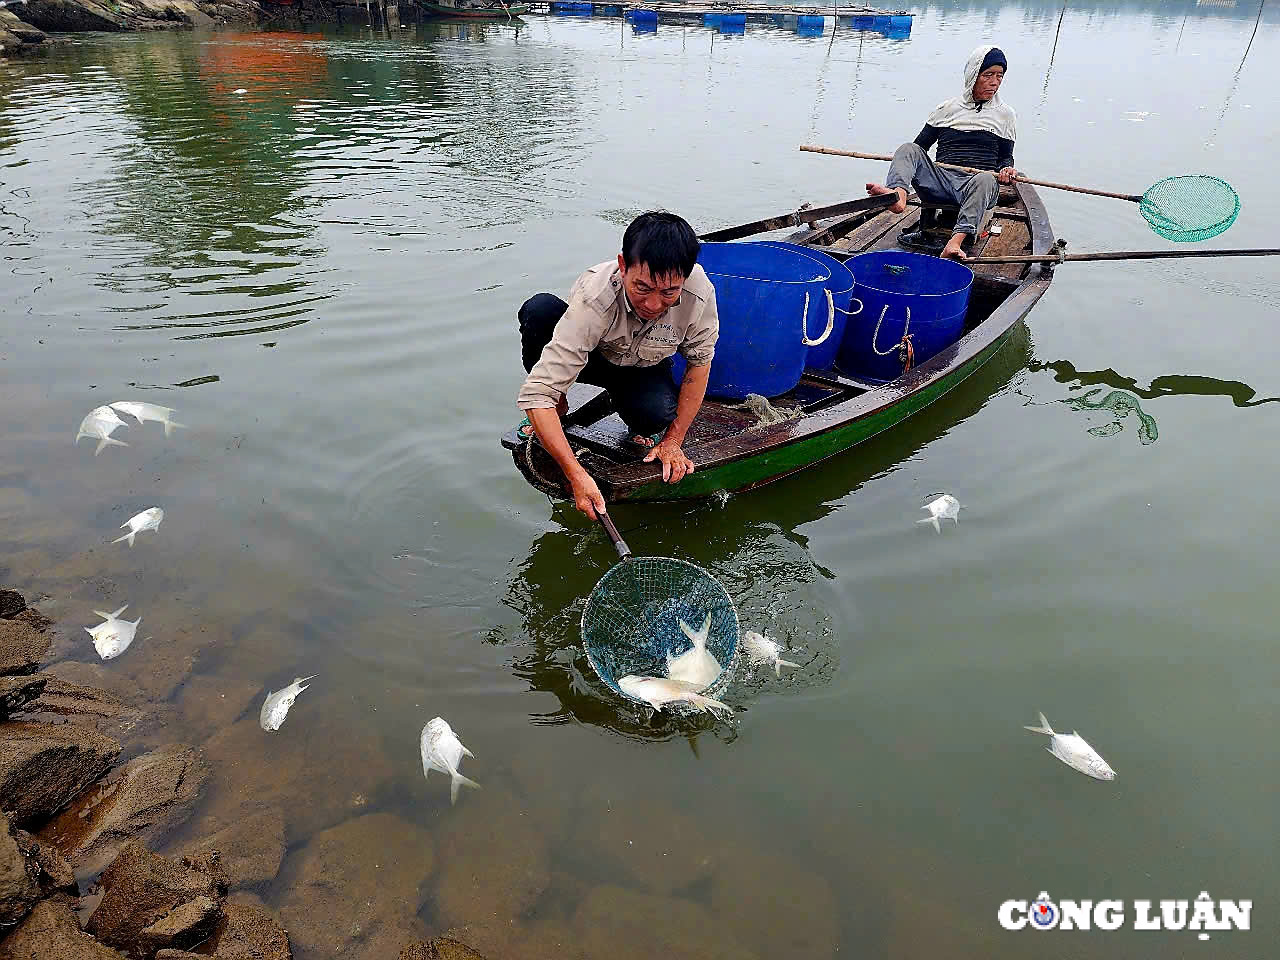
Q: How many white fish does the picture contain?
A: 11